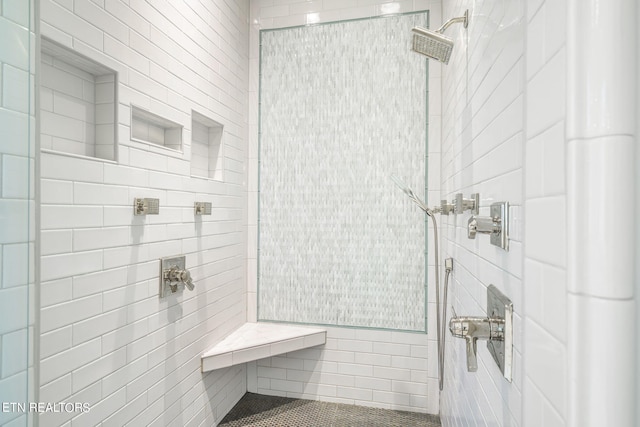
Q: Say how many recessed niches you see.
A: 3